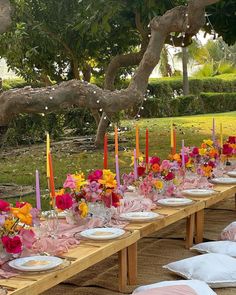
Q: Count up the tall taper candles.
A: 14